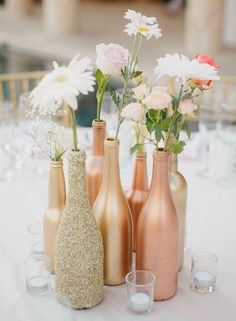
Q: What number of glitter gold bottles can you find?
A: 1